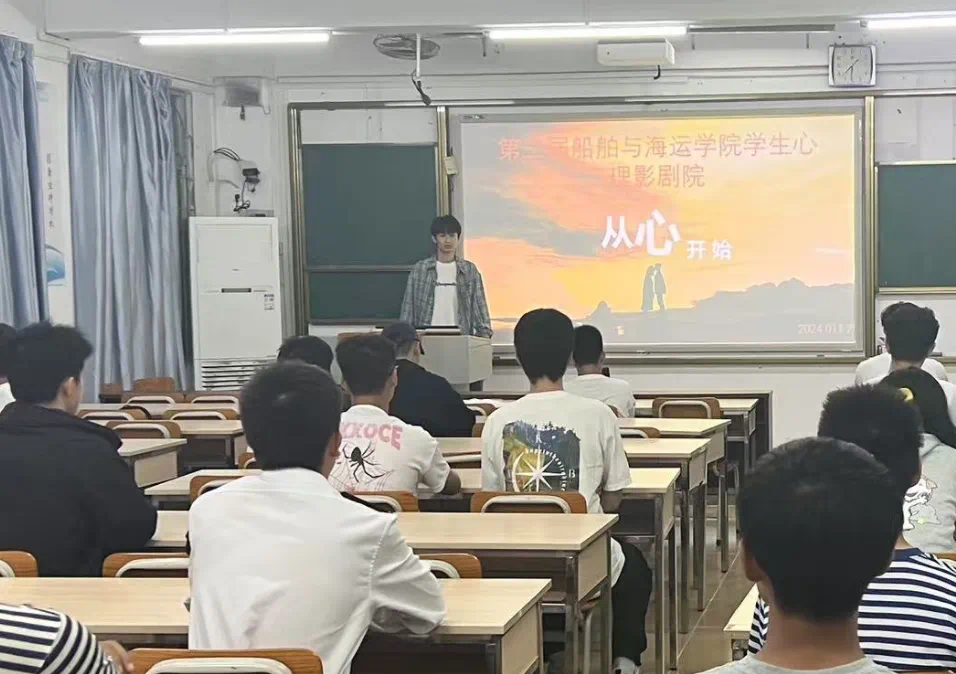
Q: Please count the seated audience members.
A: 13